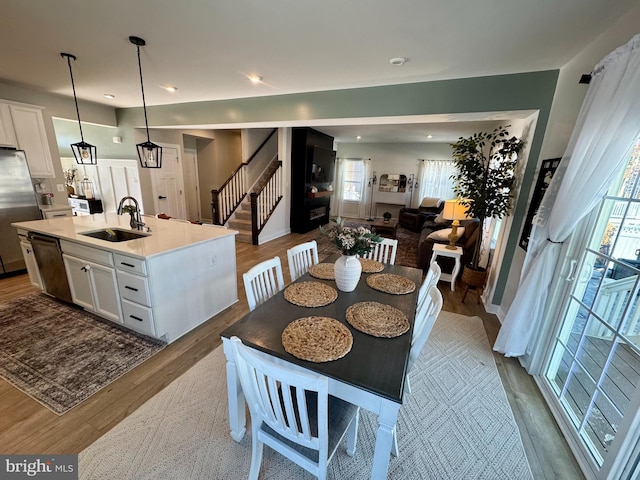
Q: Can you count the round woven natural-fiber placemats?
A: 6